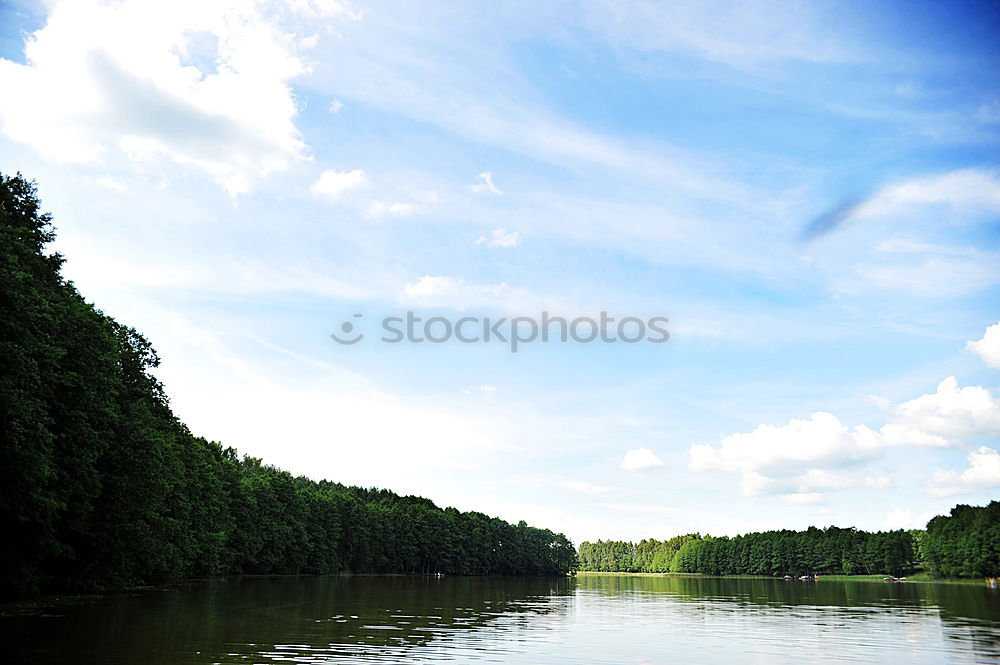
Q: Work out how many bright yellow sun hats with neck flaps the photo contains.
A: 0